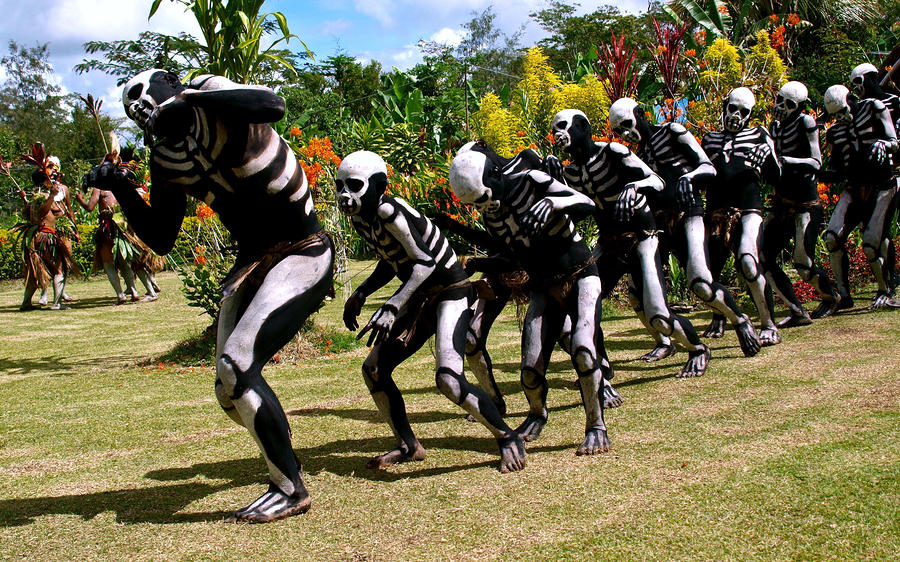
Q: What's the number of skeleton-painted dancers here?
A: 10